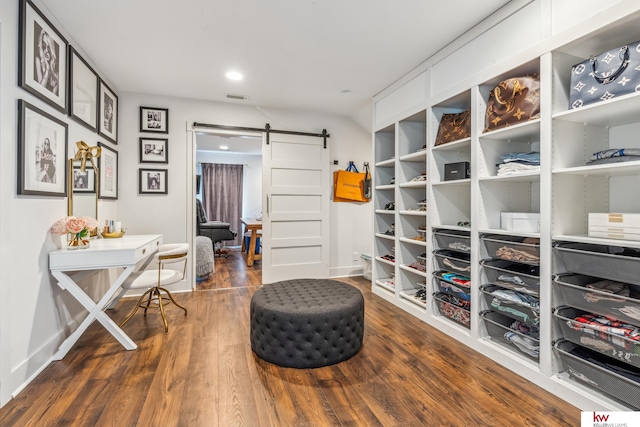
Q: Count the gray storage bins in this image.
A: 12